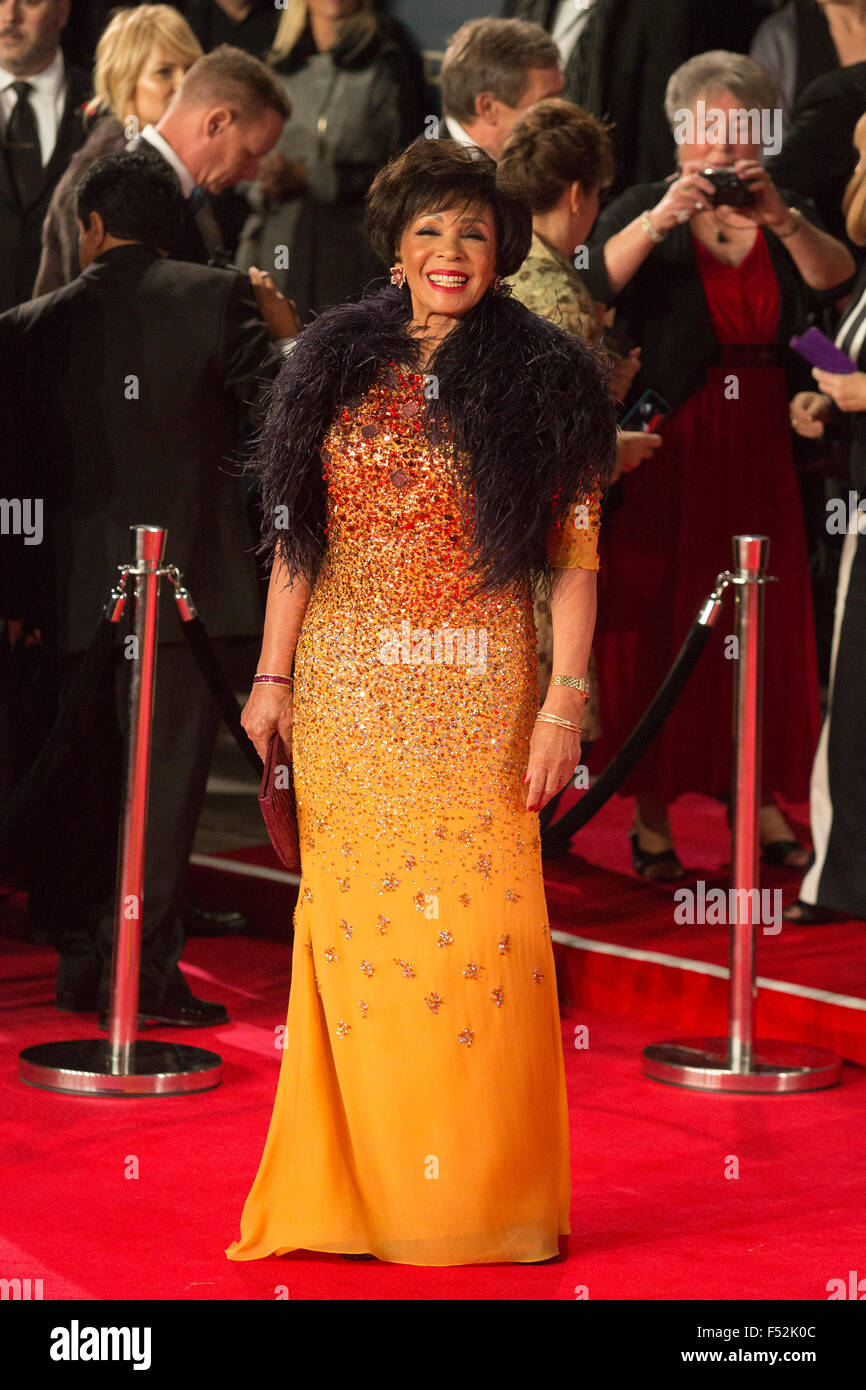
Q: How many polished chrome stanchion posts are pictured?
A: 2